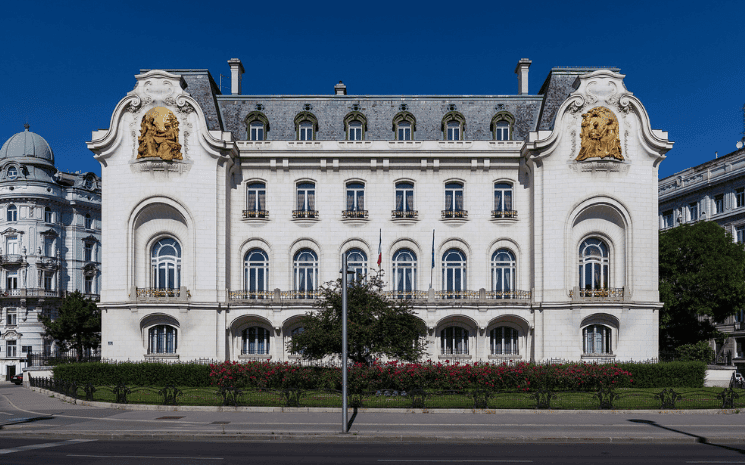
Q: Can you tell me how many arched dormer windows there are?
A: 6